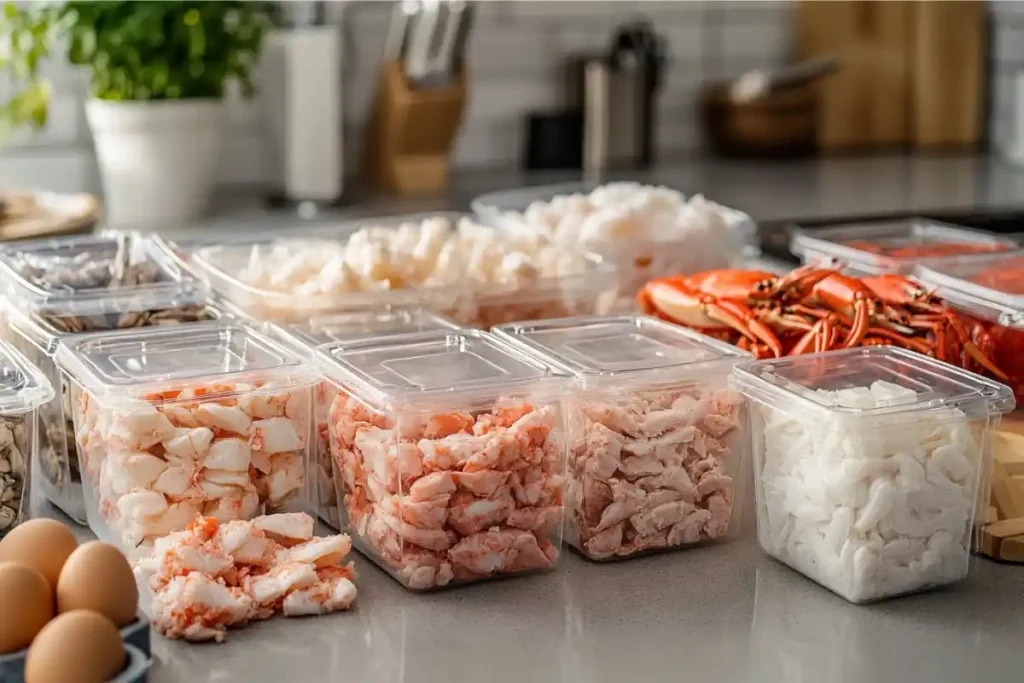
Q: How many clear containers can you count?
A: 12